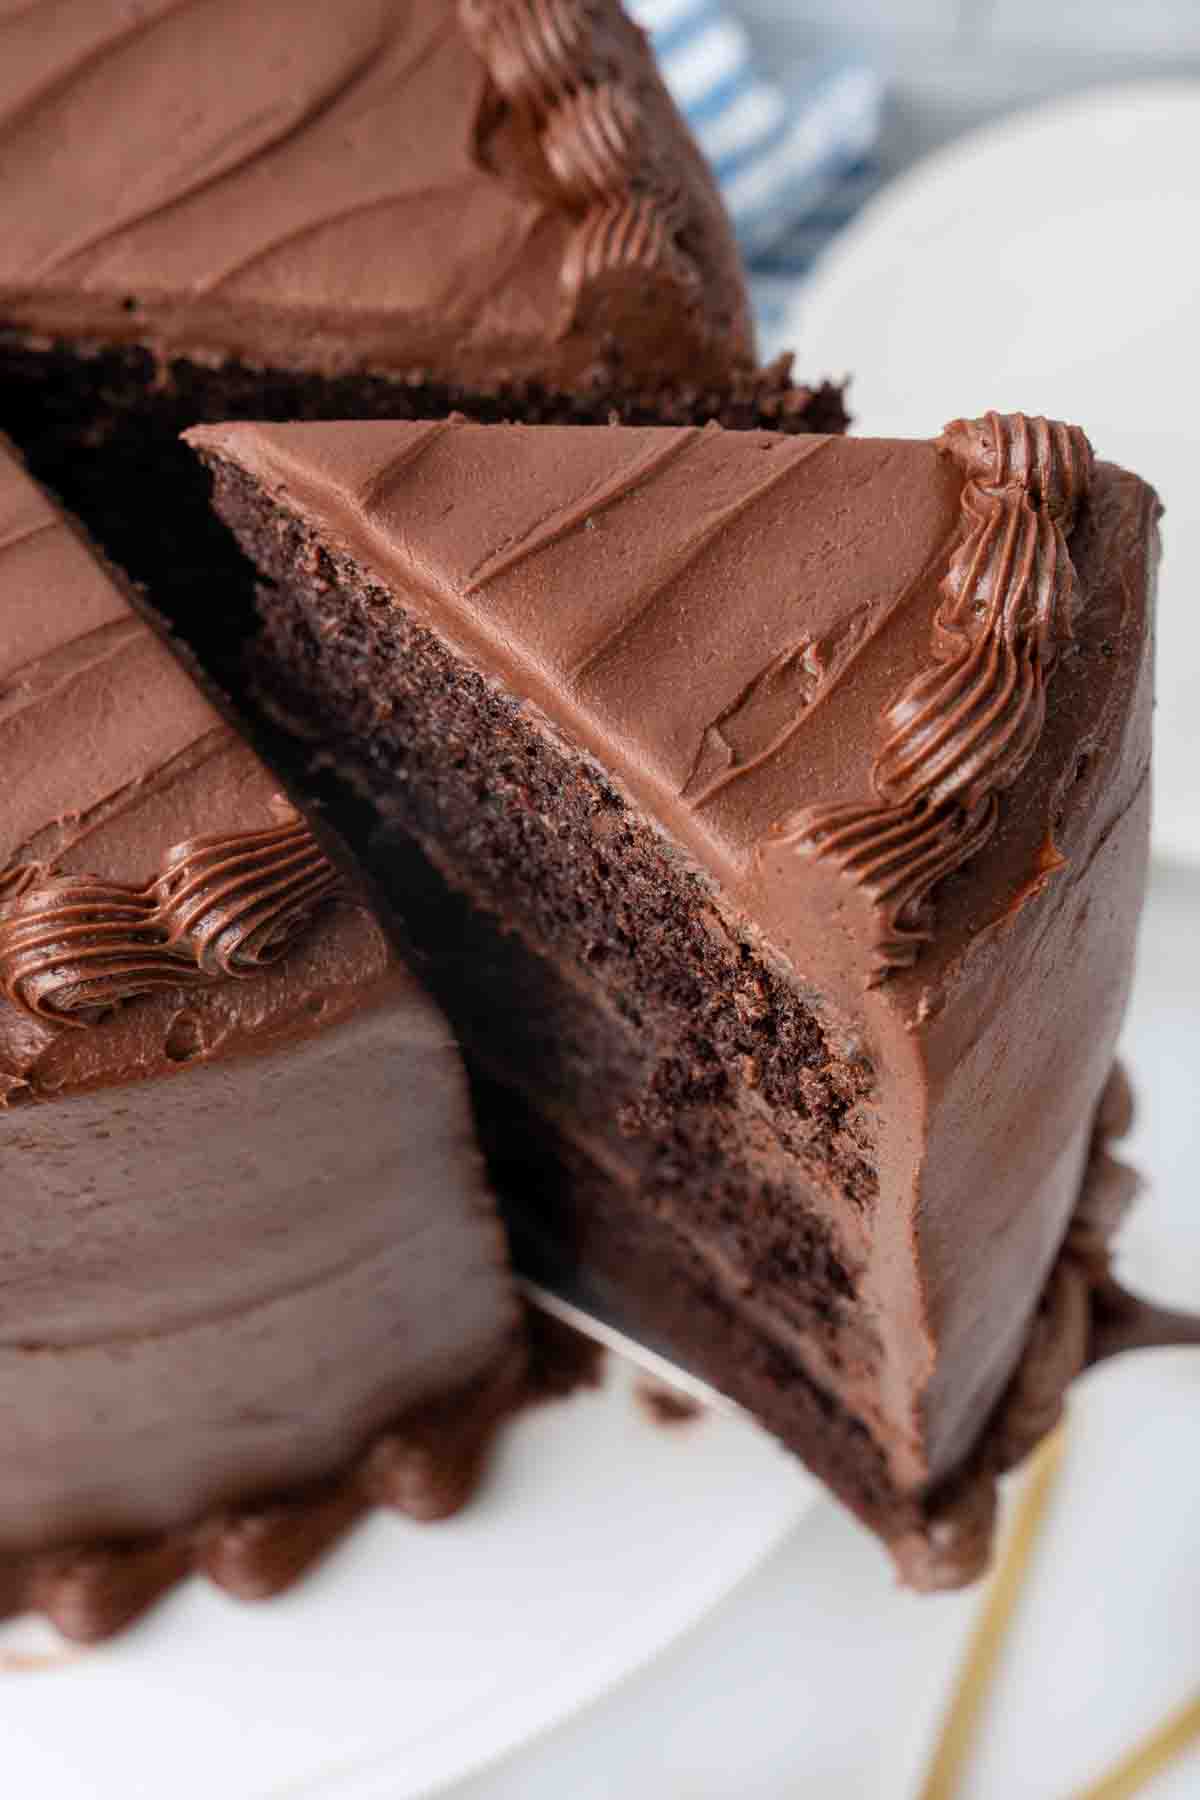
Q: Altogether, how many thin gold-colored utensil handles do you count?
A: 2